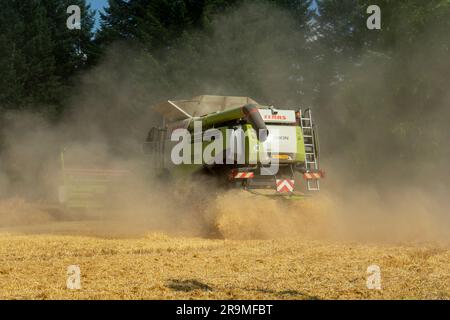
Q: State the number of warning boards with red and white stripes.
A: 3